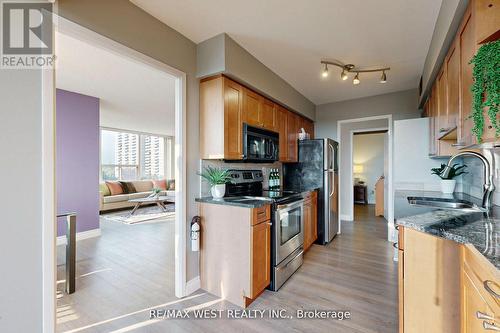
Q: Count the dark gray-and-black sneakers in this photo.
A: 0